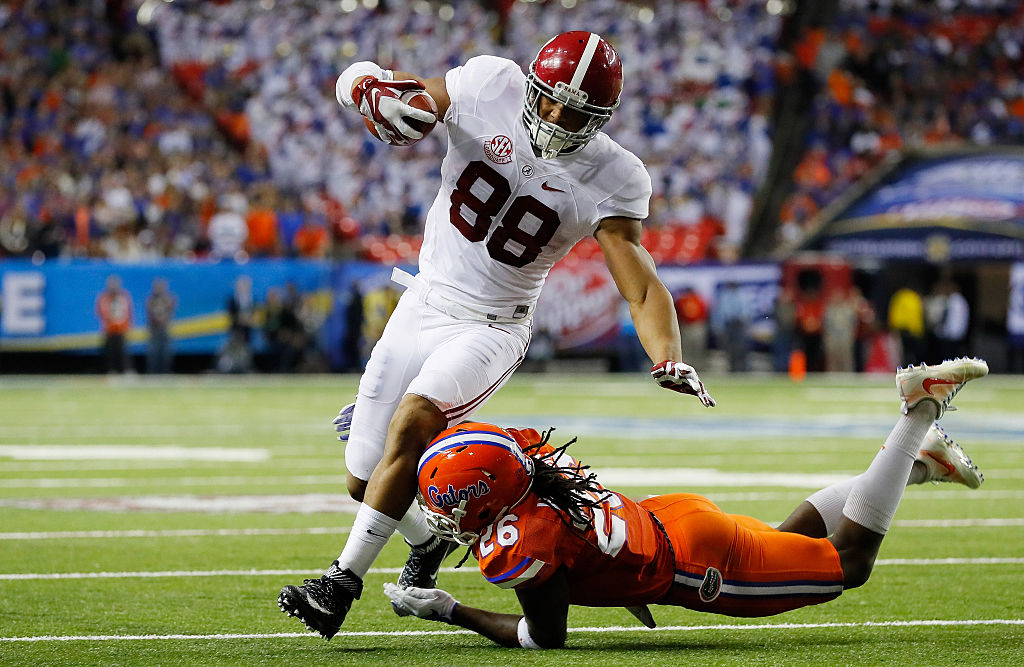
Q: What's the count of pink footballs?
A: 0